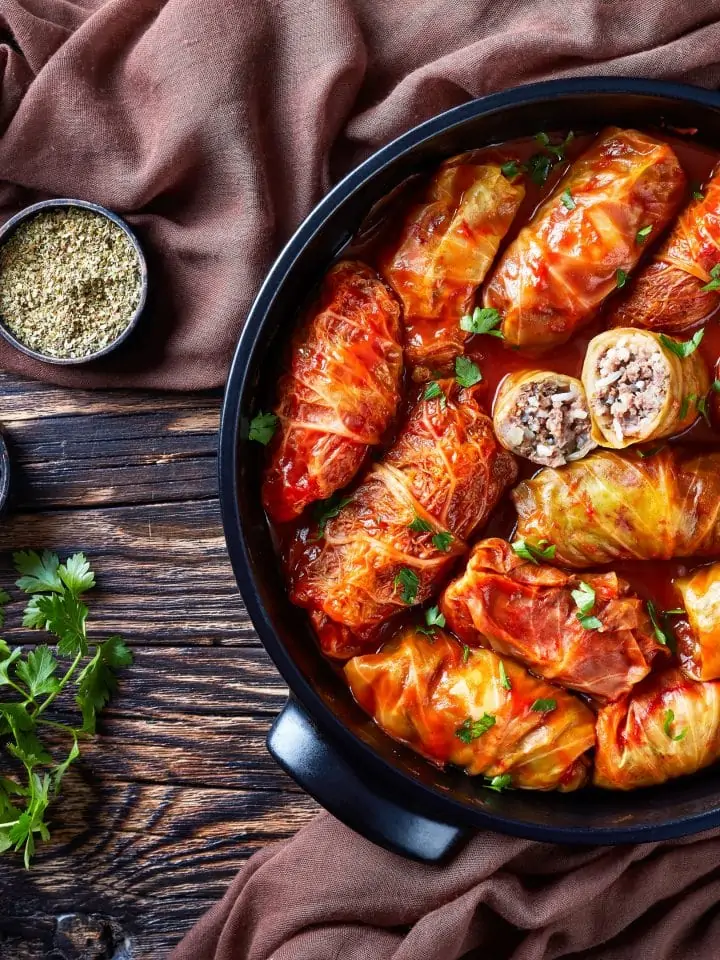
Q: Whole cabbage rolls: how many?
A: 10